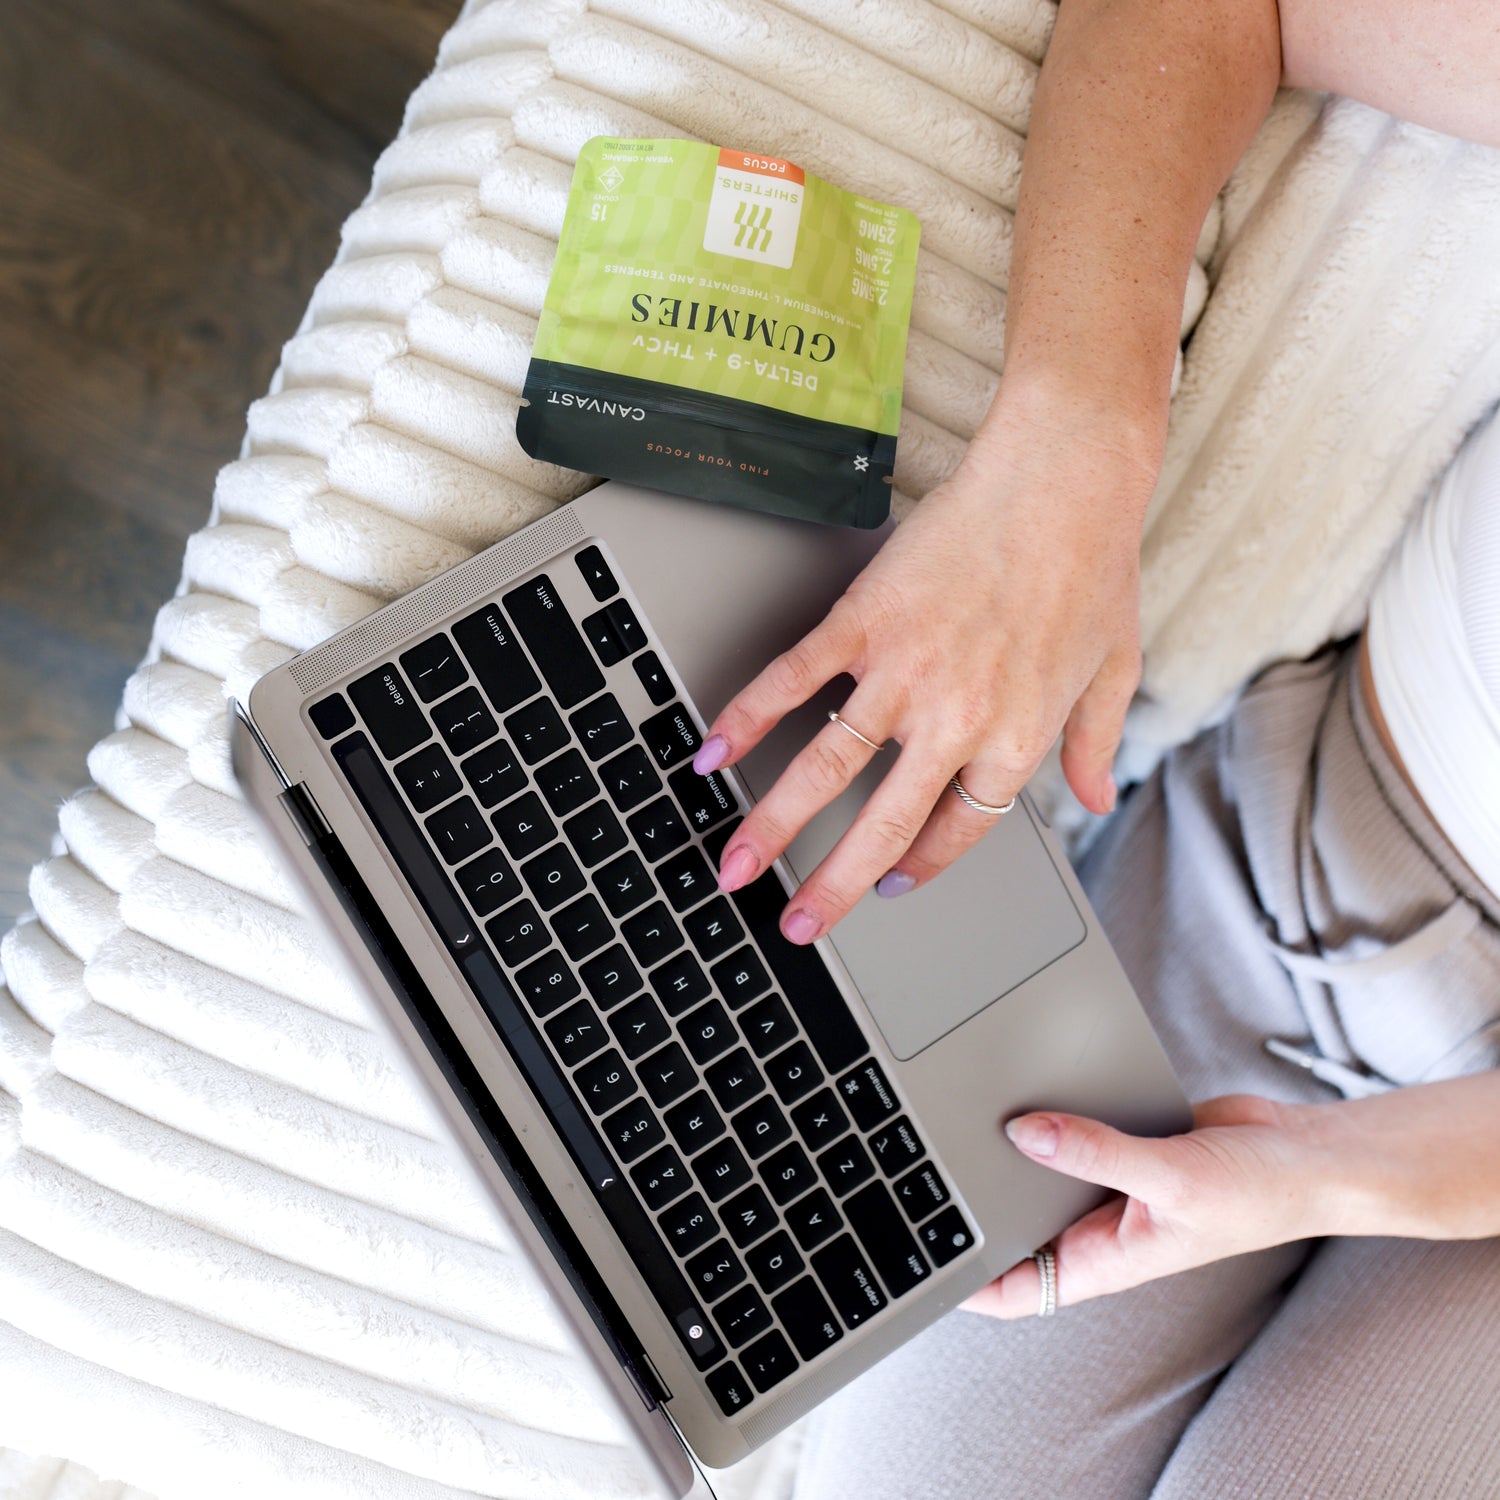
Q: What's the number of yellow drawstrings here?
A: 0